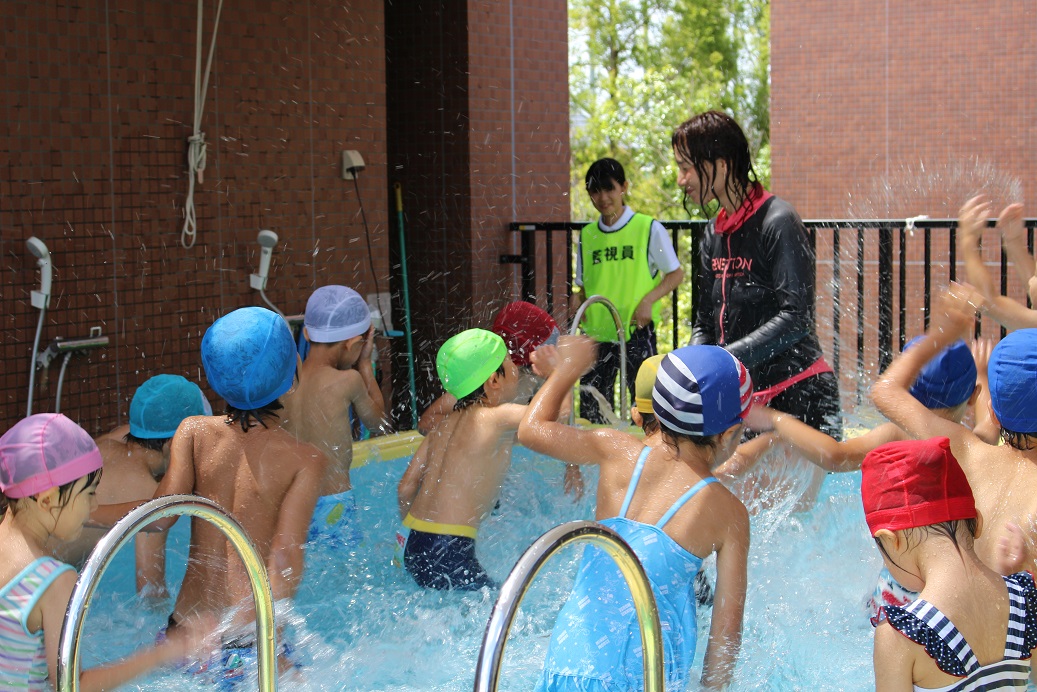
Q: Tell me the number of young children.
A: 12